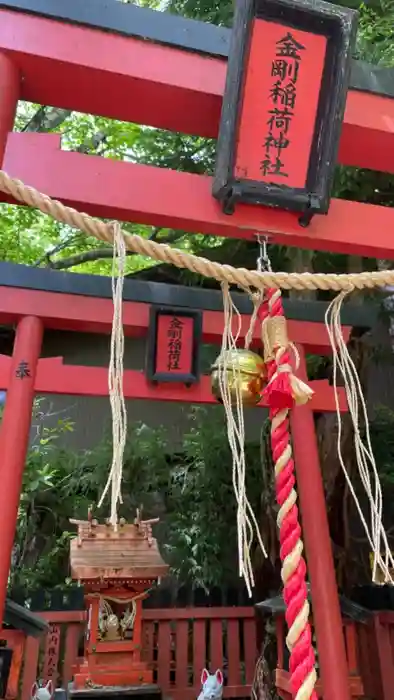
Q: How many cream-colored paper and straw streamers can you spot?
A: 3